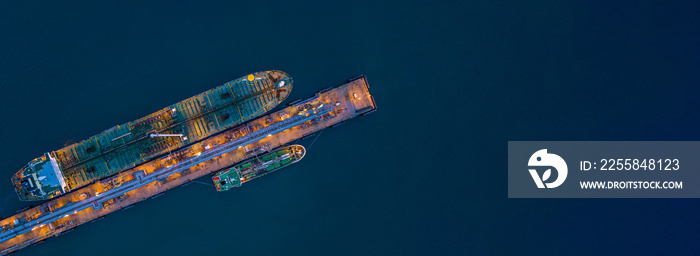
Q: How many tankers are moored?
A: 2